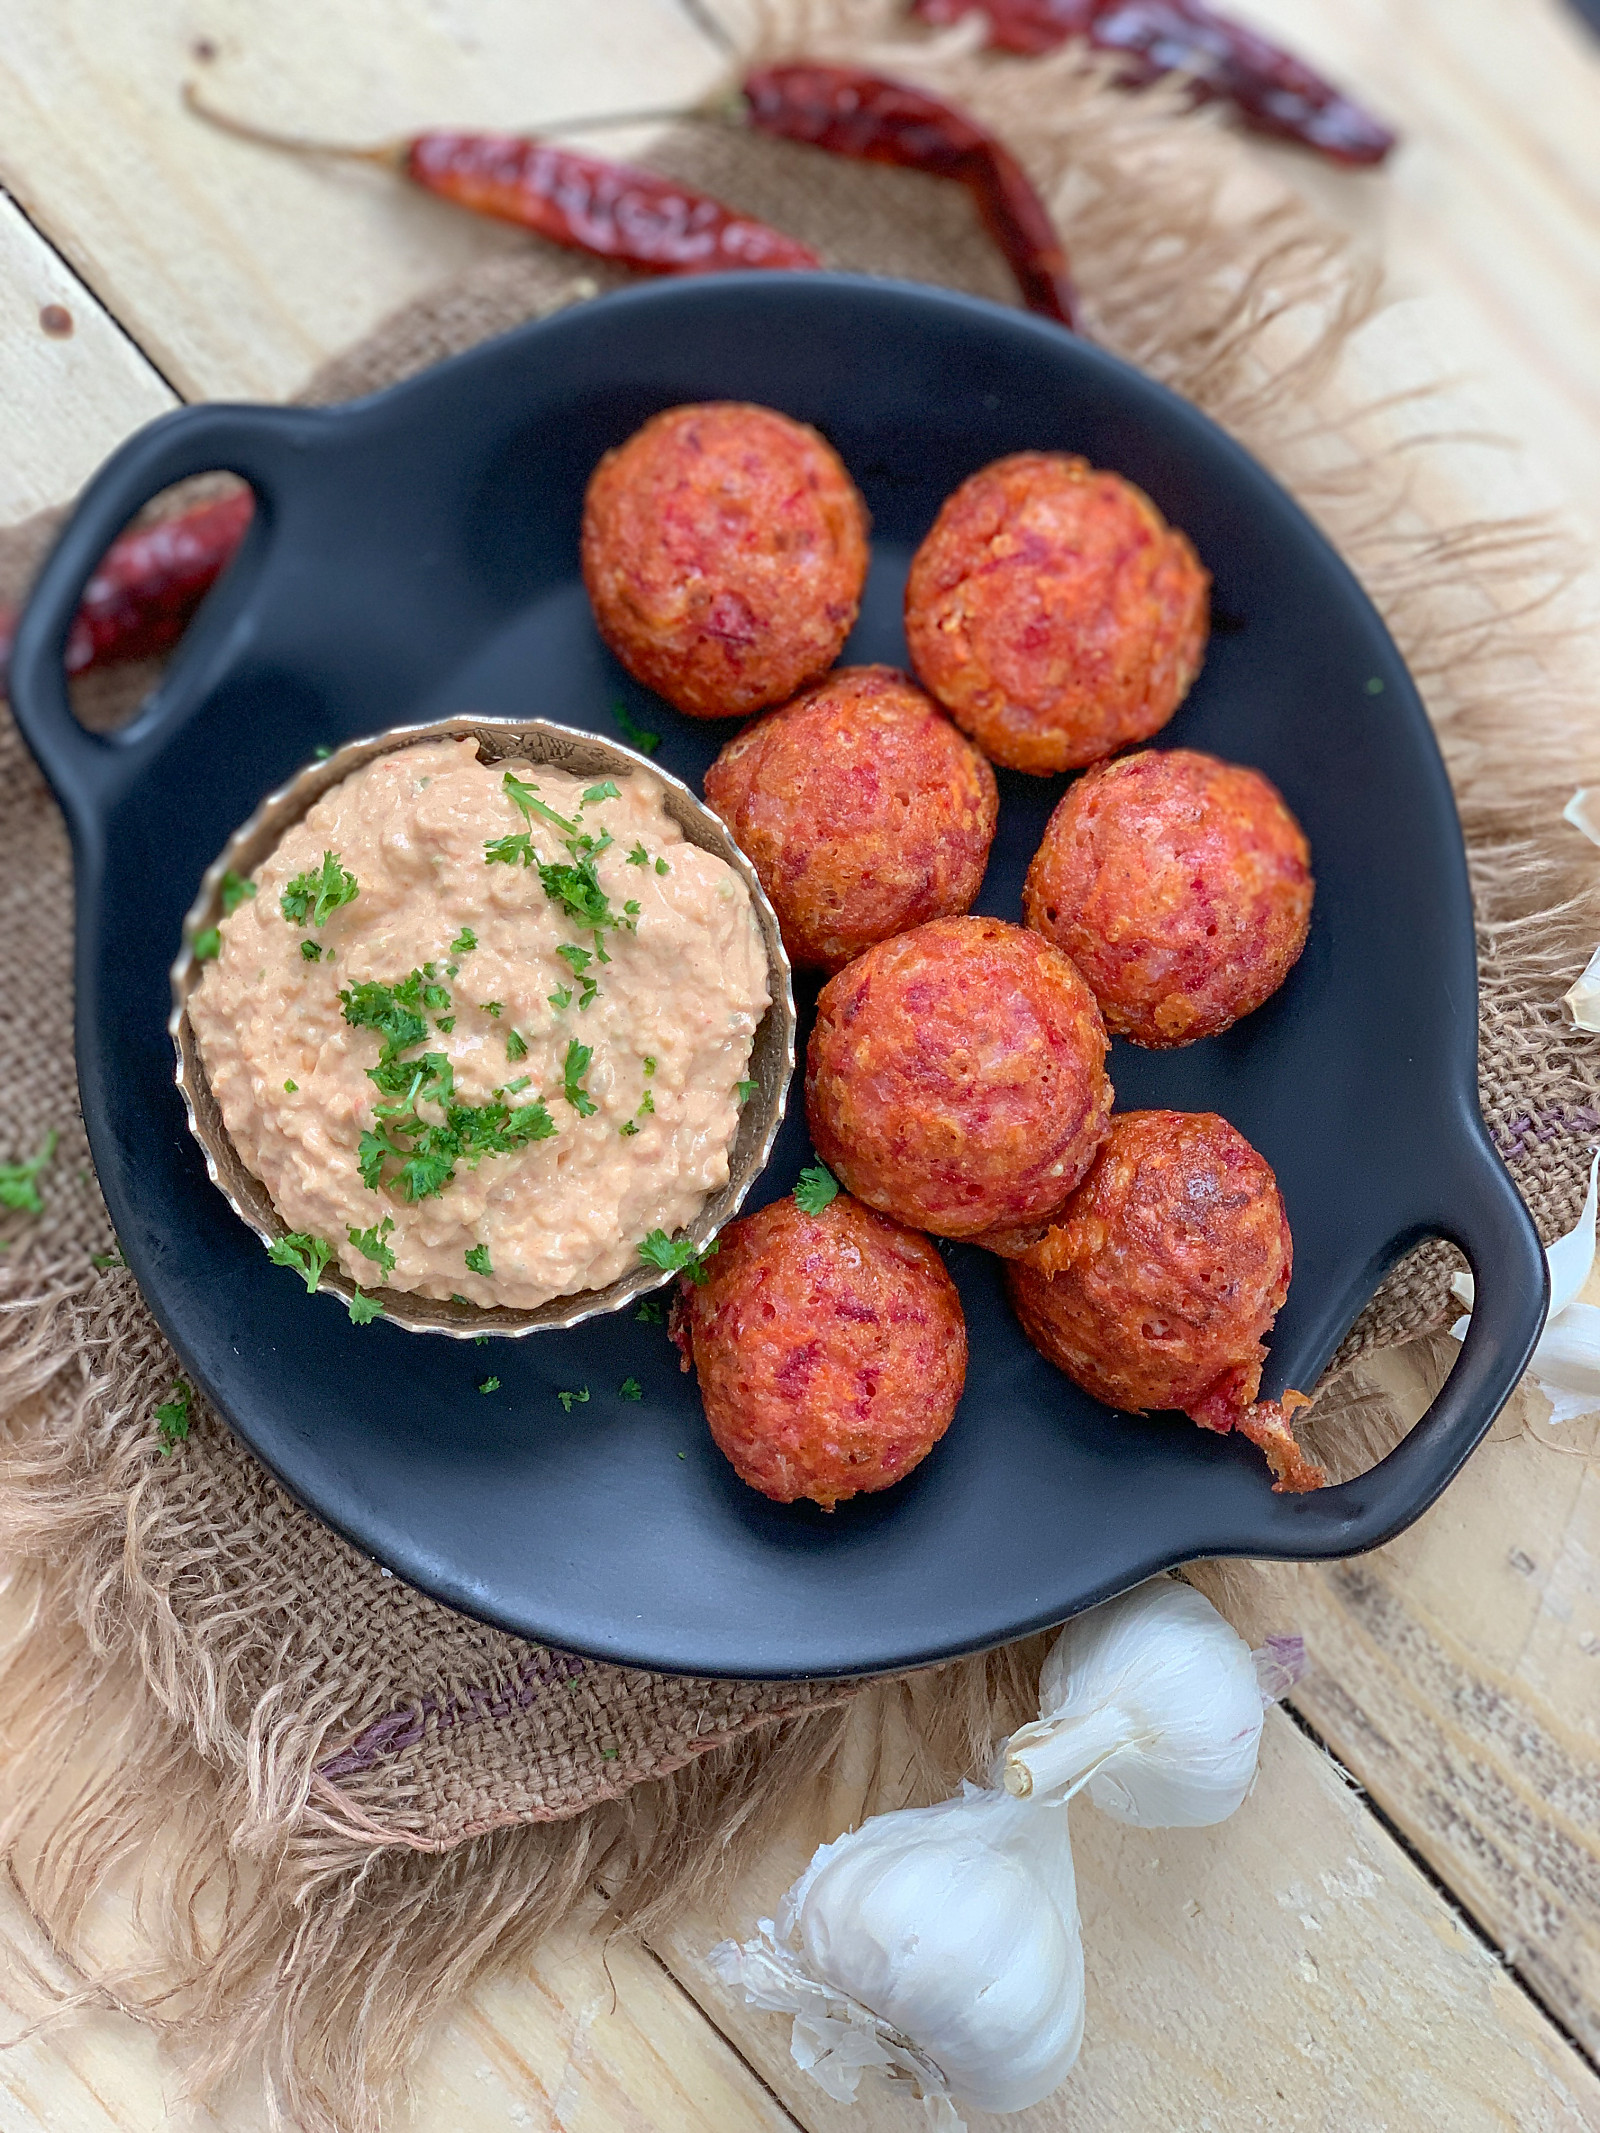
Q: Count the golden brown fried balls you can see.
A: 7